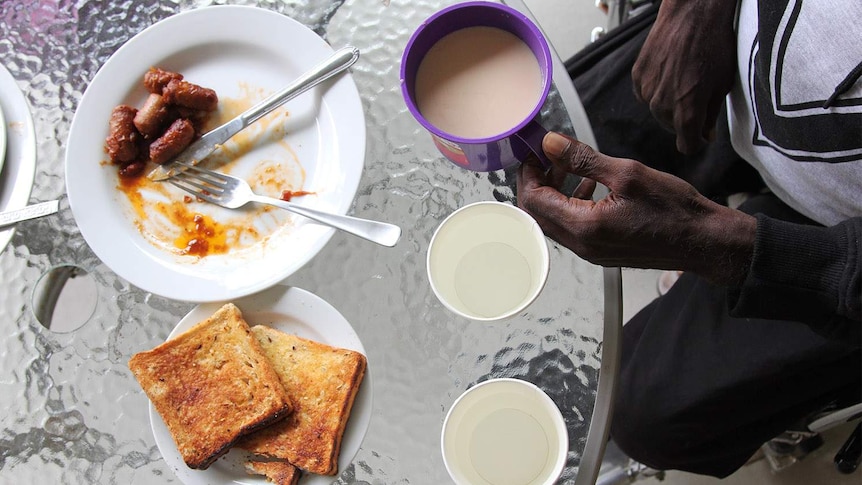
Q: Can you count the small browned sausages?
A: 5